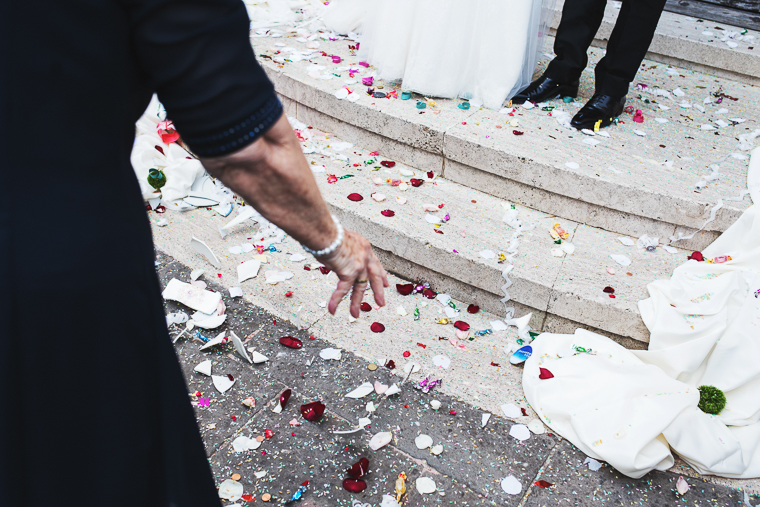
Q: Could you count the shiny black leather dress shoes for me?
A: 2